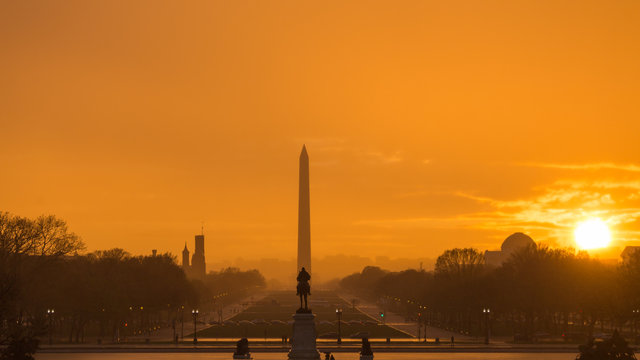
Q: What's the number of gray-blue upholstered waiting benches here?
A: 0